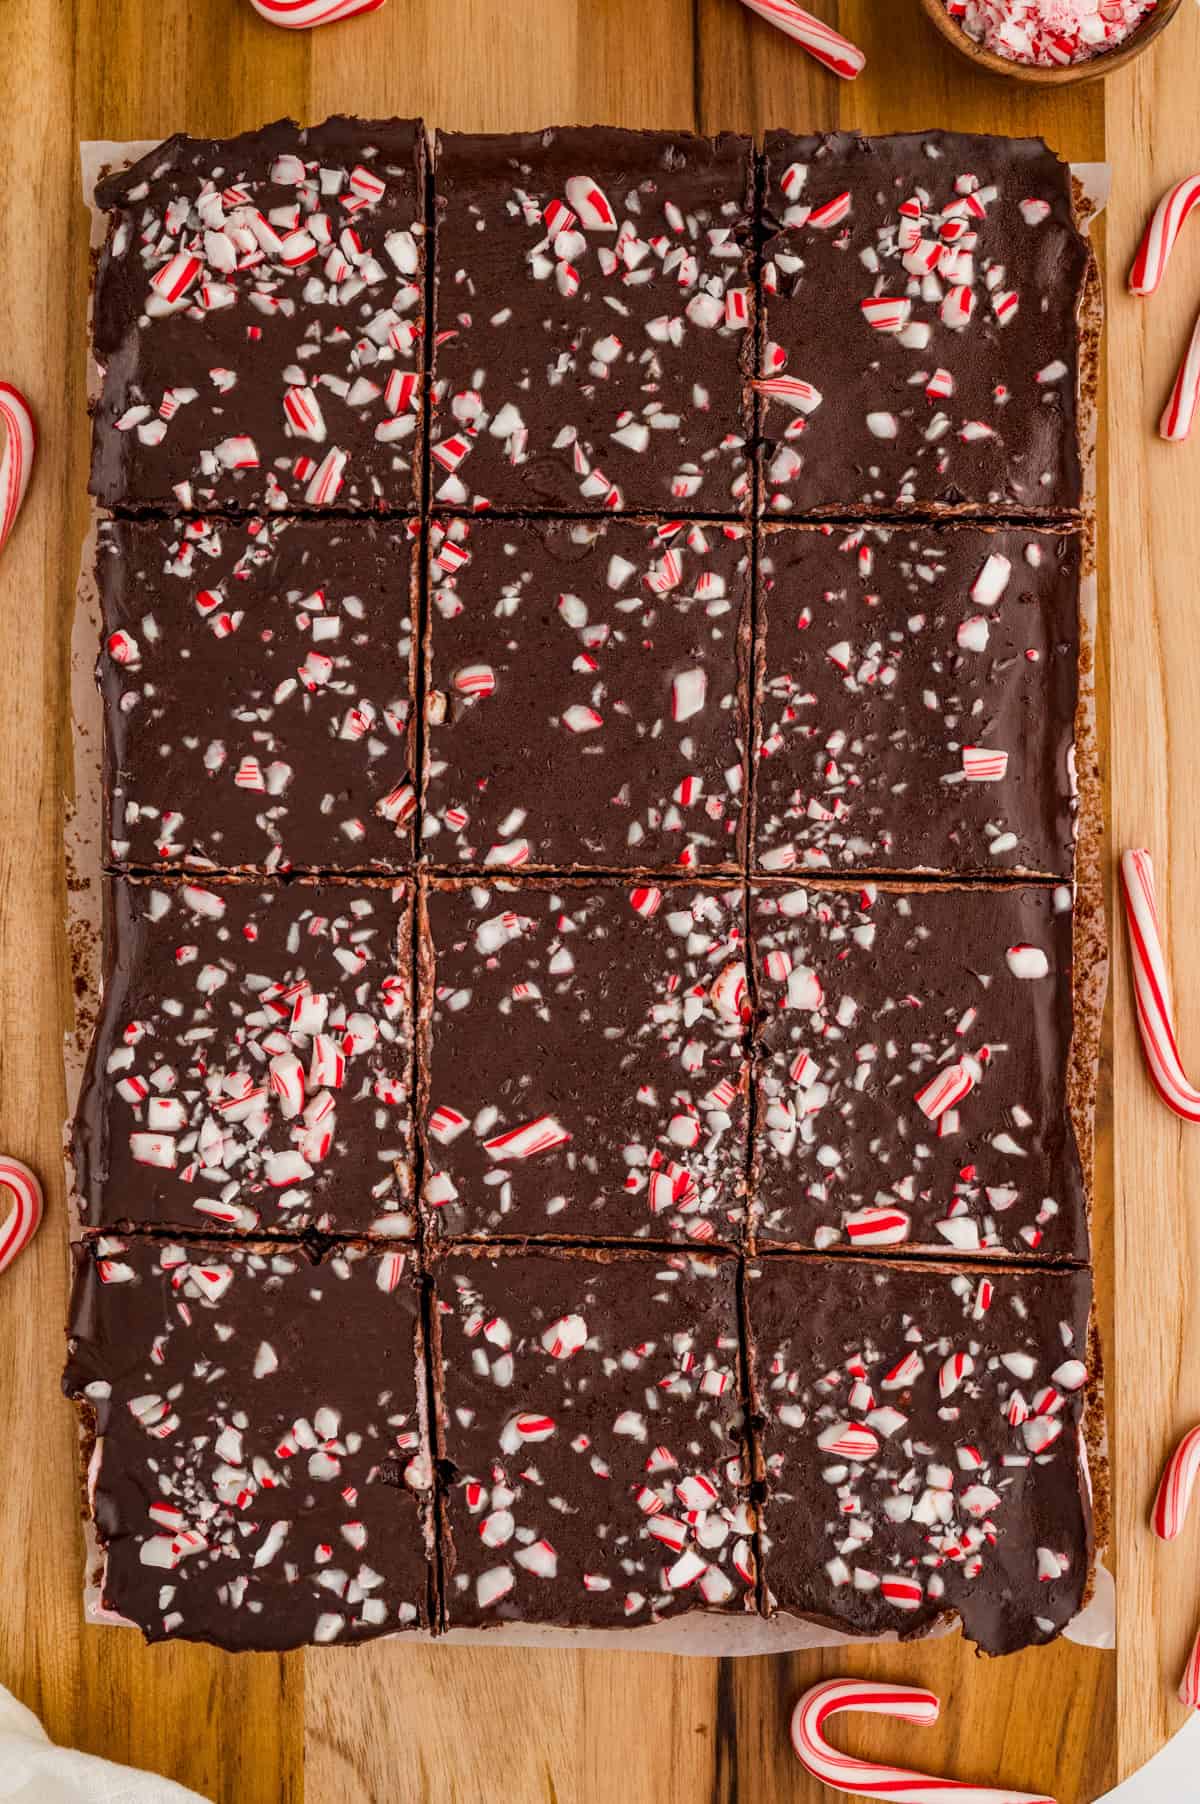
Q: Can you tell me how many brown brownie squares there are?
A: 12